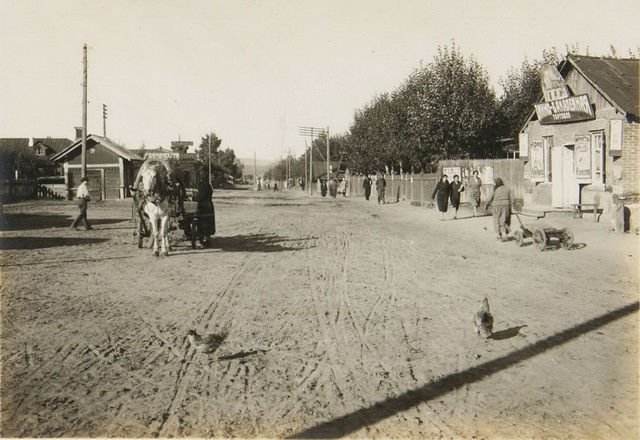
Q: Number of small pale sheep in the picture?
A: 0